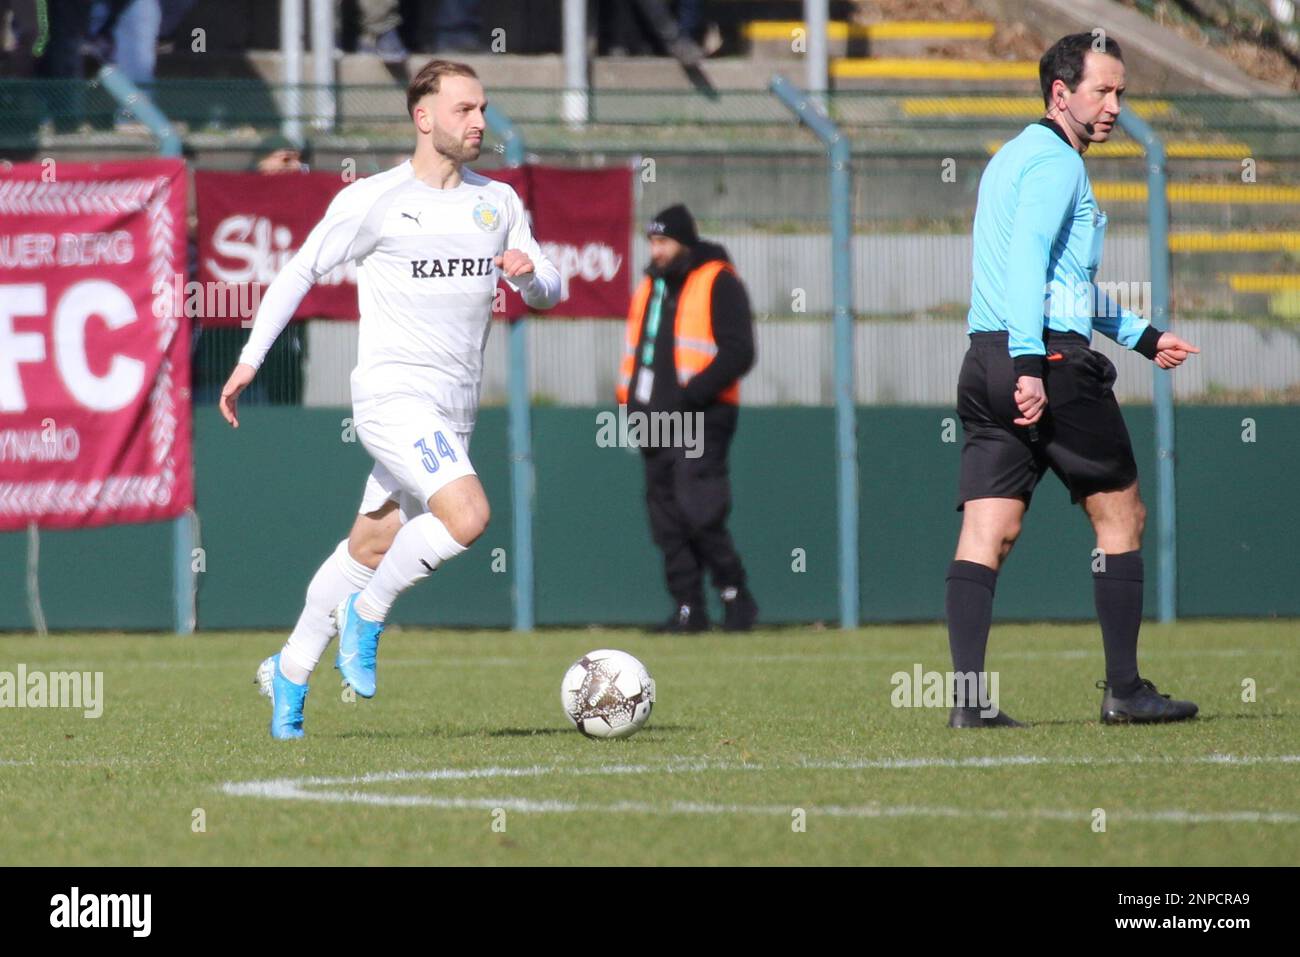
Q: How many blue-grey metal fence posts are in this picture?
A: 4